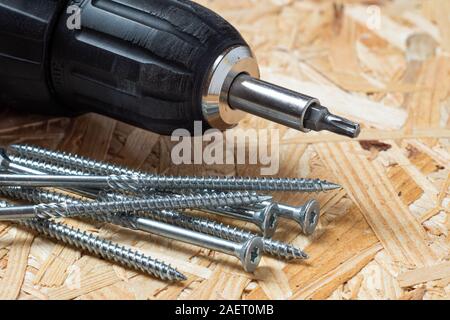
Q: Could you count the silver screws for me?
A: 7